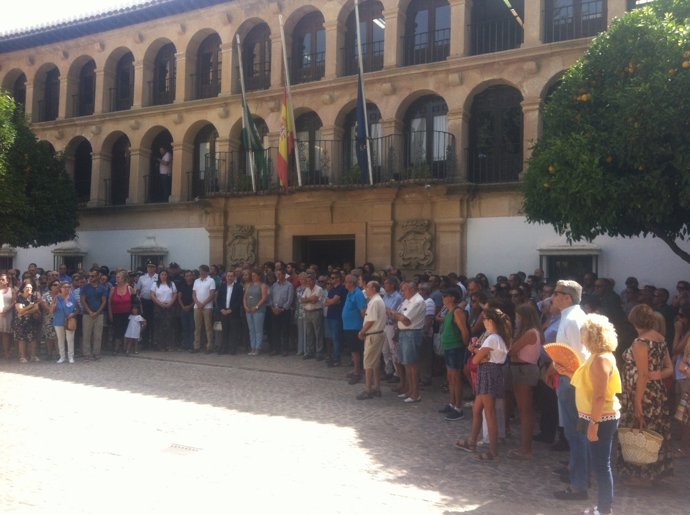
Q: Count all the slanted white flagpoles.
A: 3